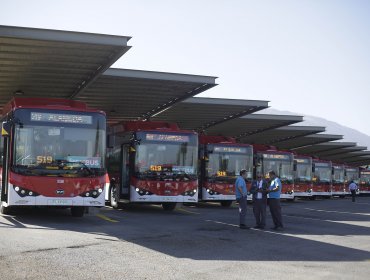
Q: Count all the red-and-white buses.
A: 9